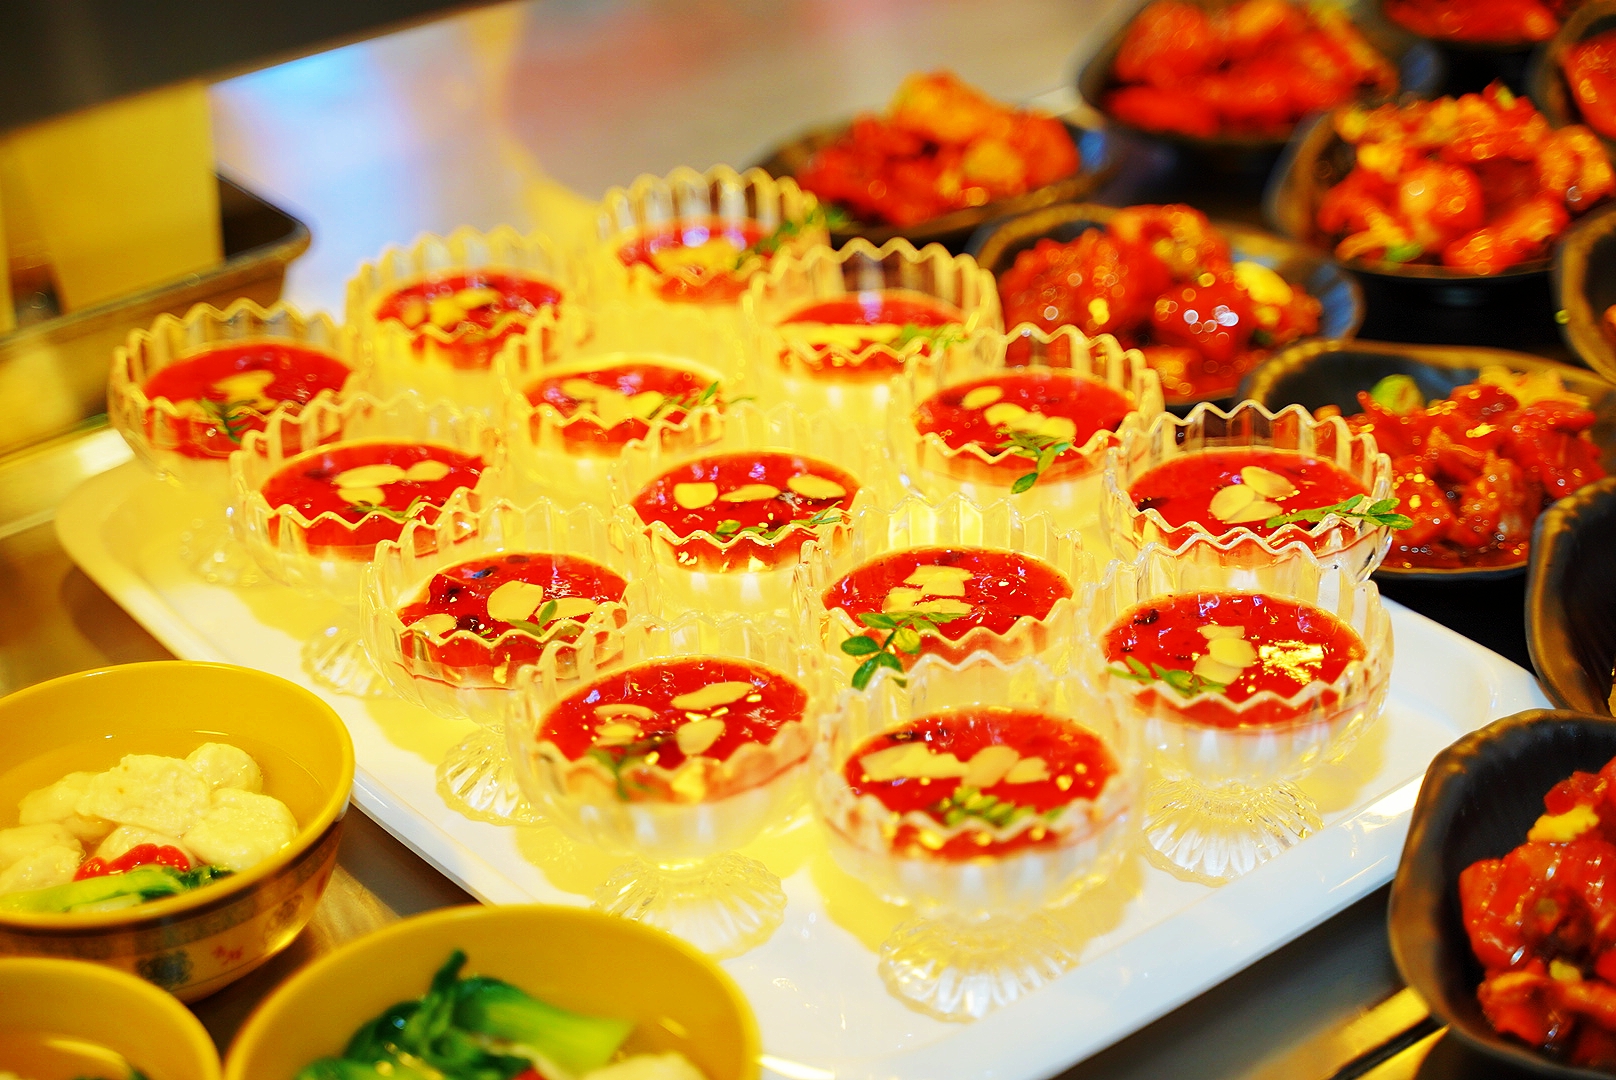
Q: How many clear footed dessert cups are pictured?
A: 14